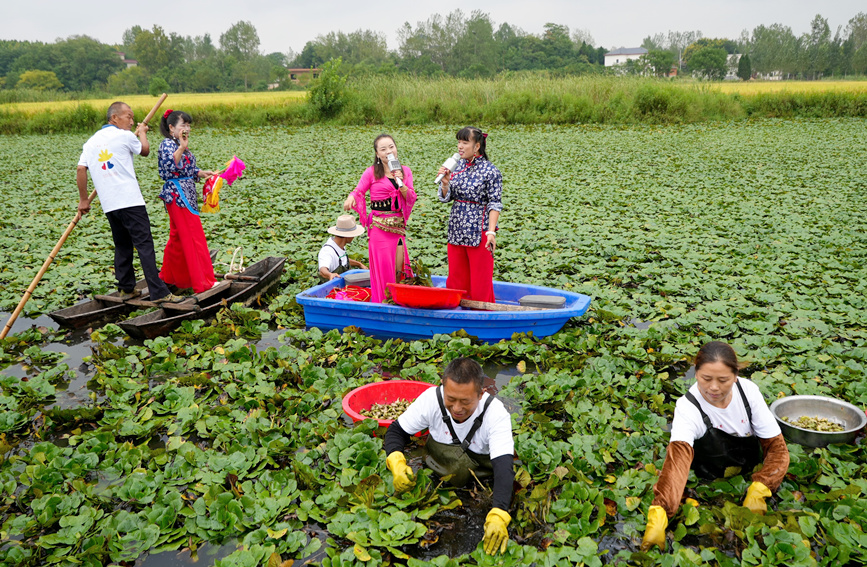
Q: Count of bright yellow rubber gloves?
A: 4